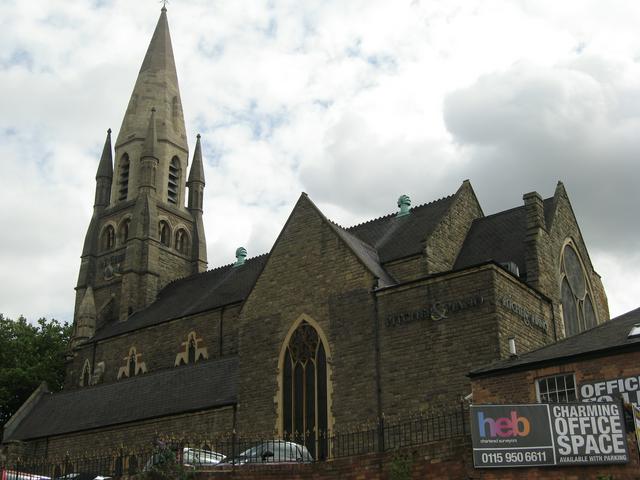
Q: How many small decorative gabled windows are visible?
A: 3